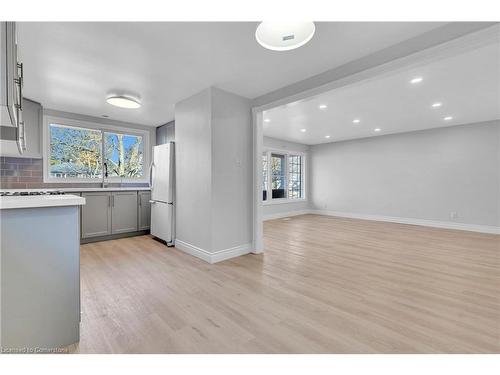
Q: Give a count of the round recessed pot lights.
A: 9